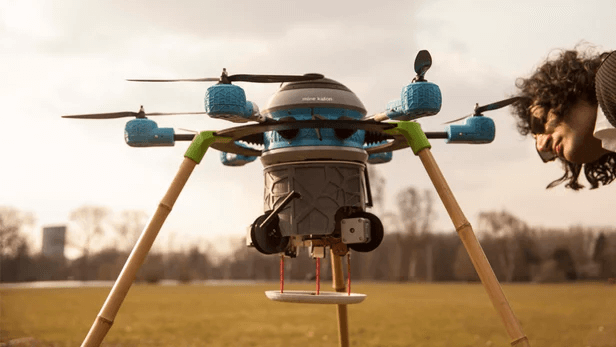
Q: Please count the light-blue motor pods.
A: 6